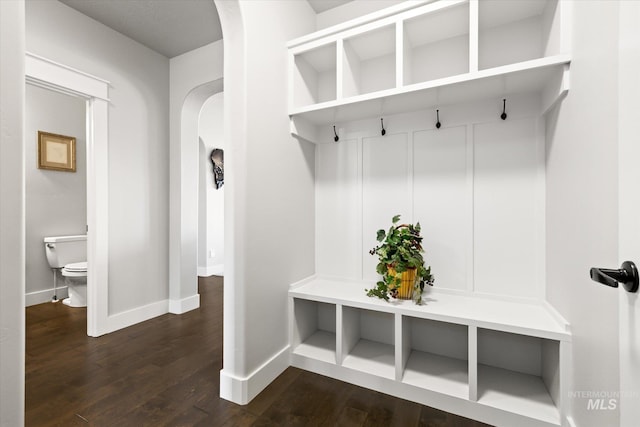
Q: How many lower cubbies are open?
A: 4